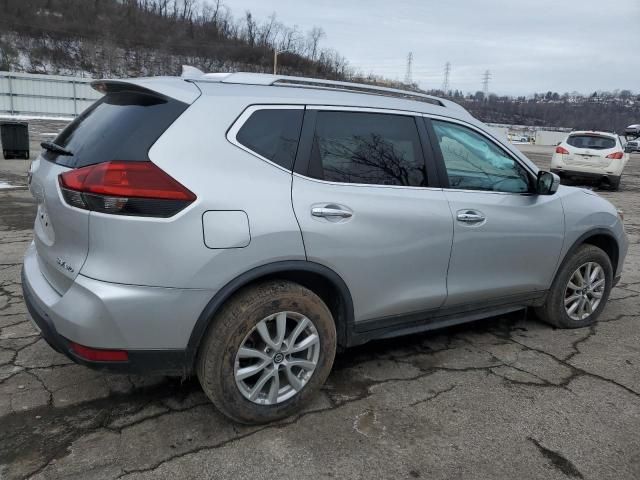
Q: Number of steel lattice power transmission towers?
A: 3